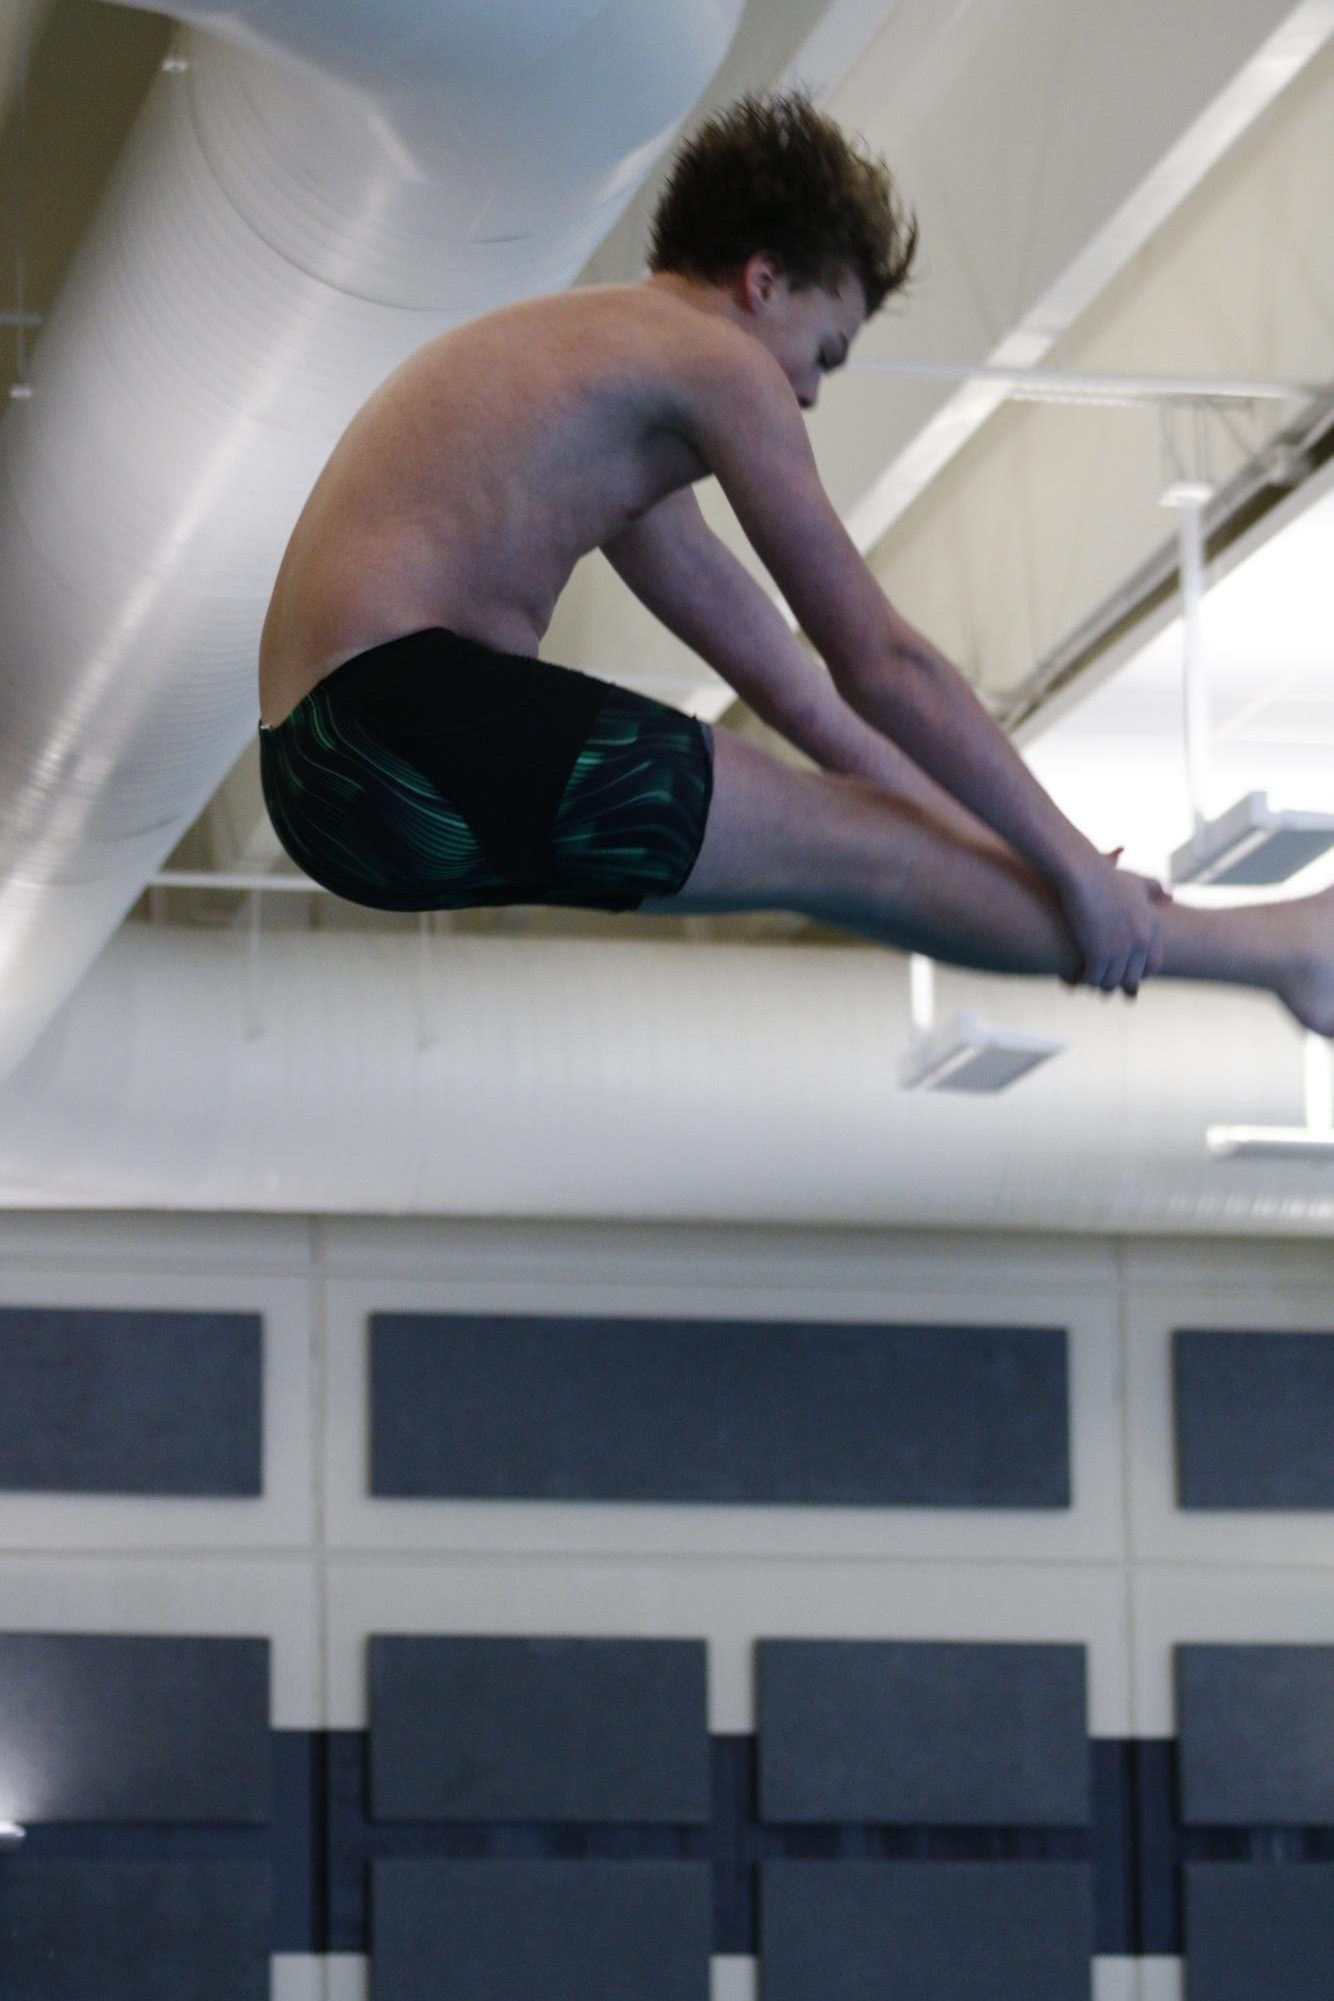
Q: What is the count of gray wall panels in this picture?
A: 11